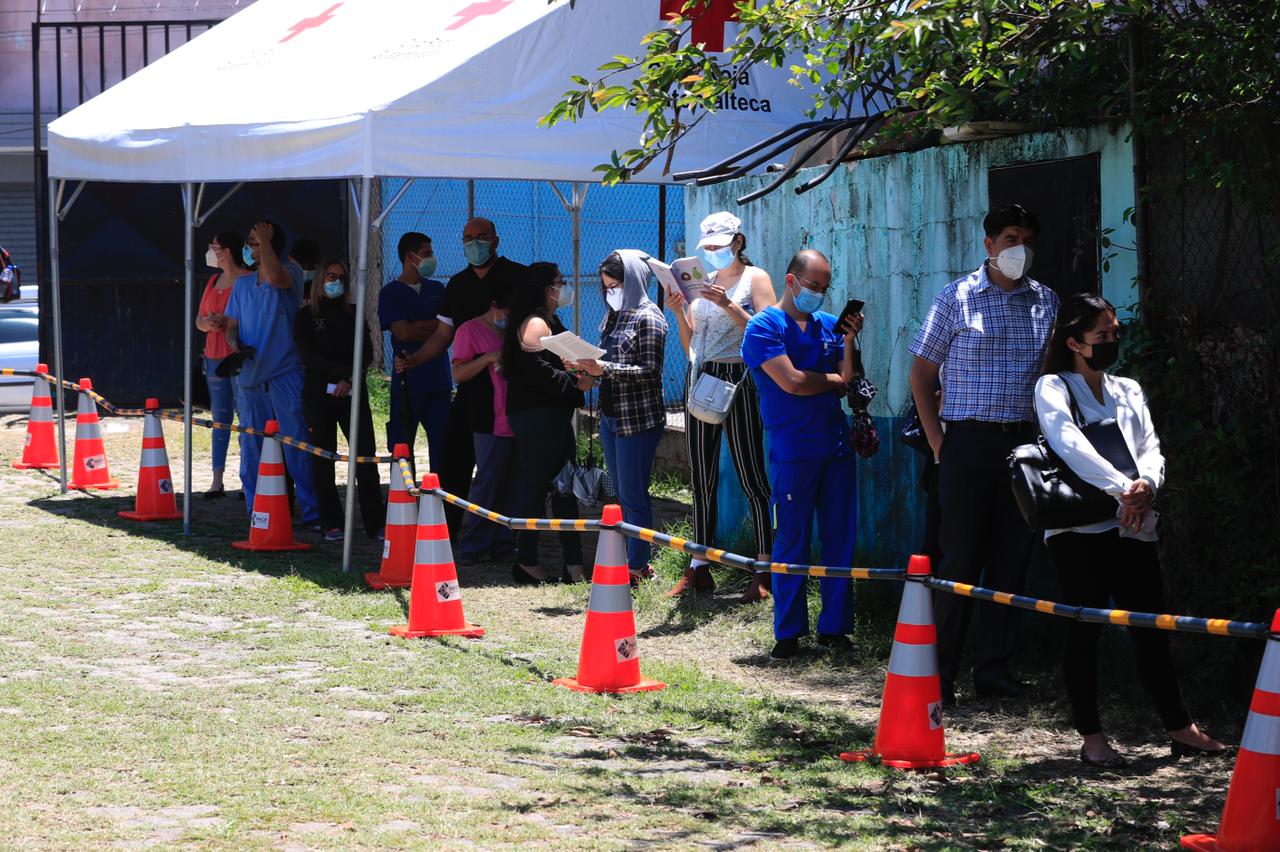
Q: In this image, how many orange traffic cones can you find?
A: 9